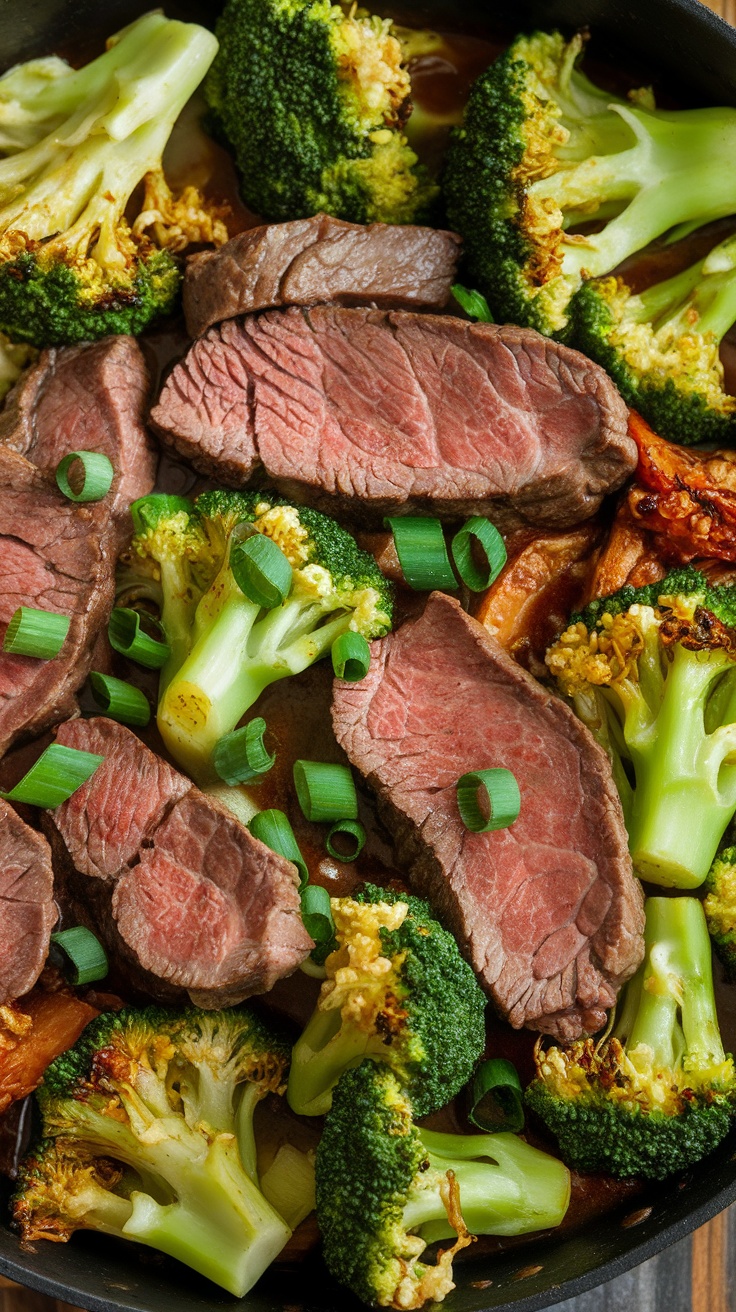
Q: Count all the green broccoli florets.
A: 11